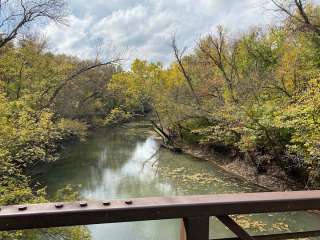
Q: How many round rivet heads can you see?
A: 5